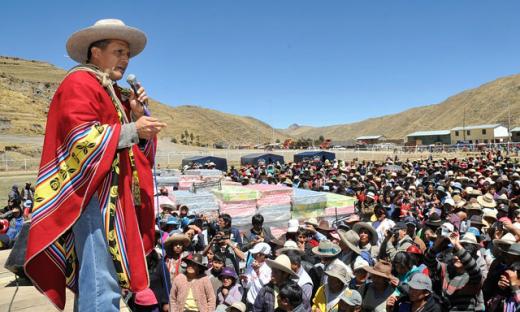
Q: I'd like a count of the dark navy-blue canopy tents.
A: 3